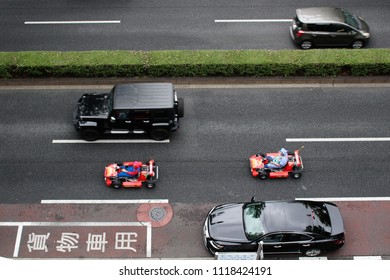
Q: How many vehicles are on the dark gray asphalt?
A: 4